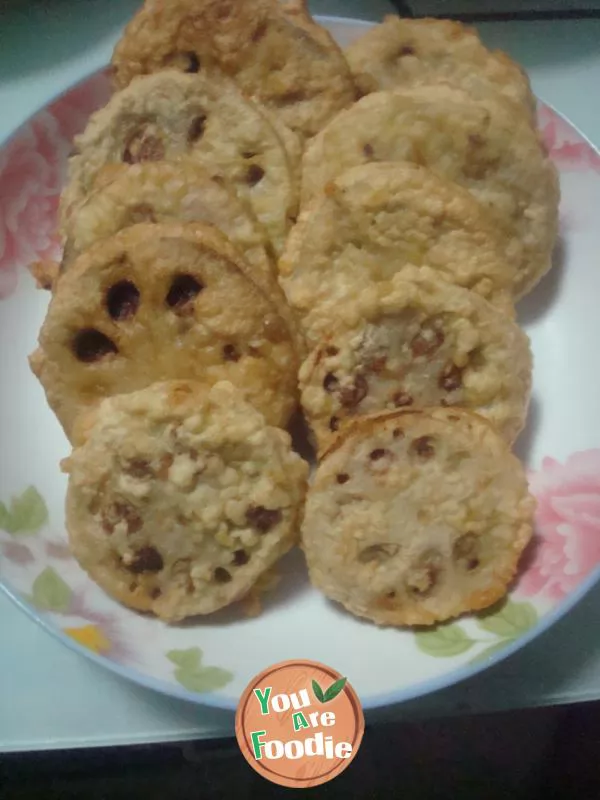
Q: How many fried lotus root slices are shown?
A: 10